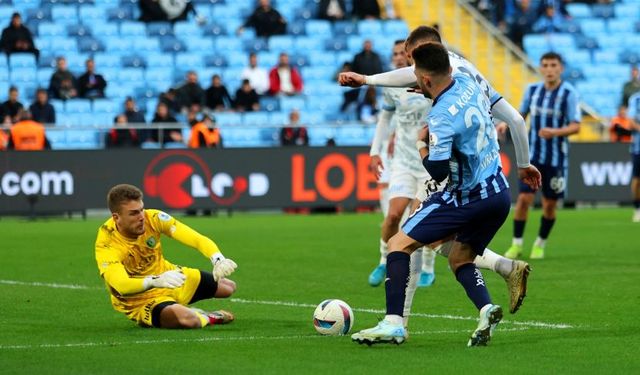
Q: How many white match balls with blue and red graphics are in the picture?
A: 1